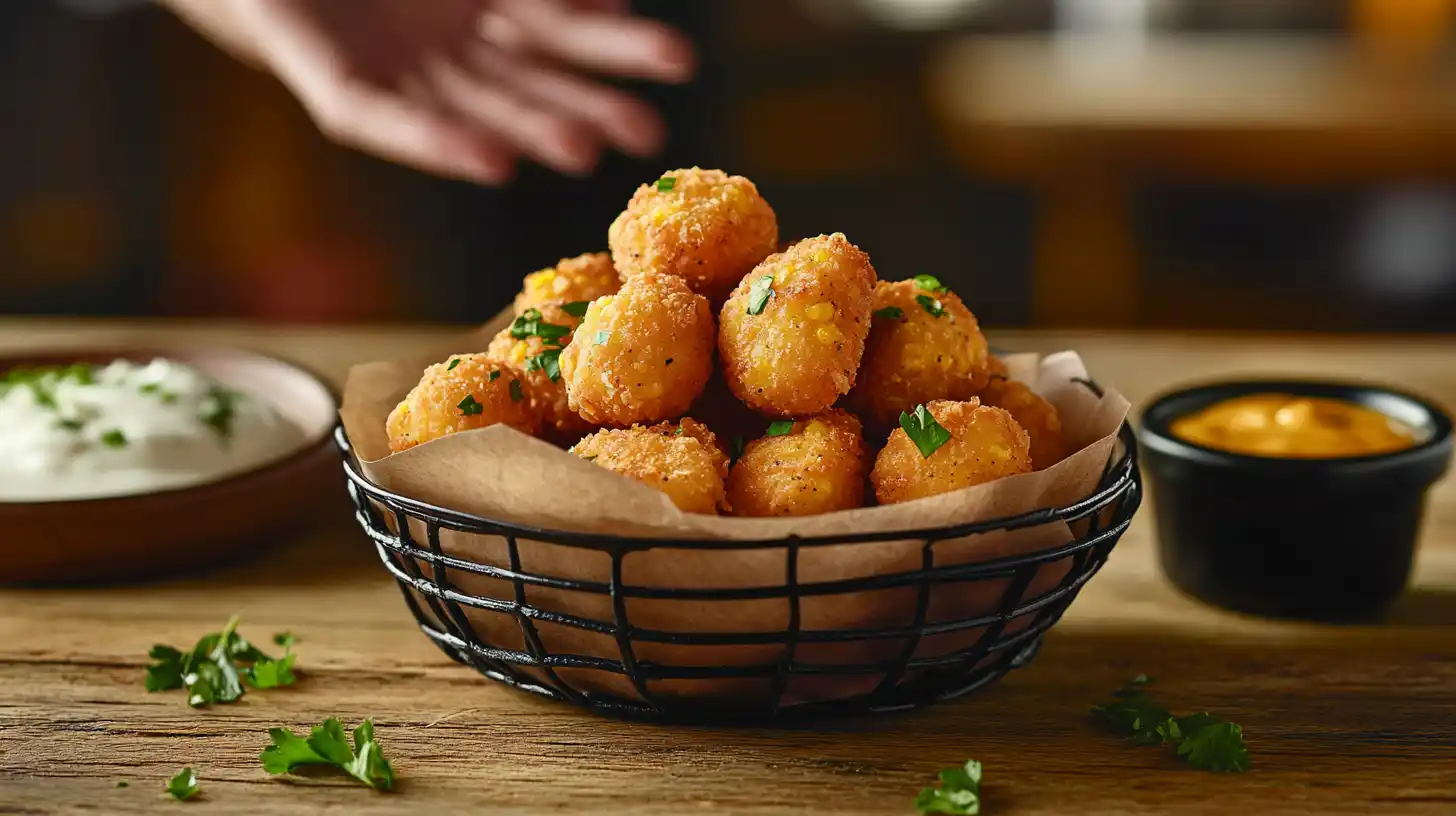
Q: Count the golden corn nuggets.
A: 11